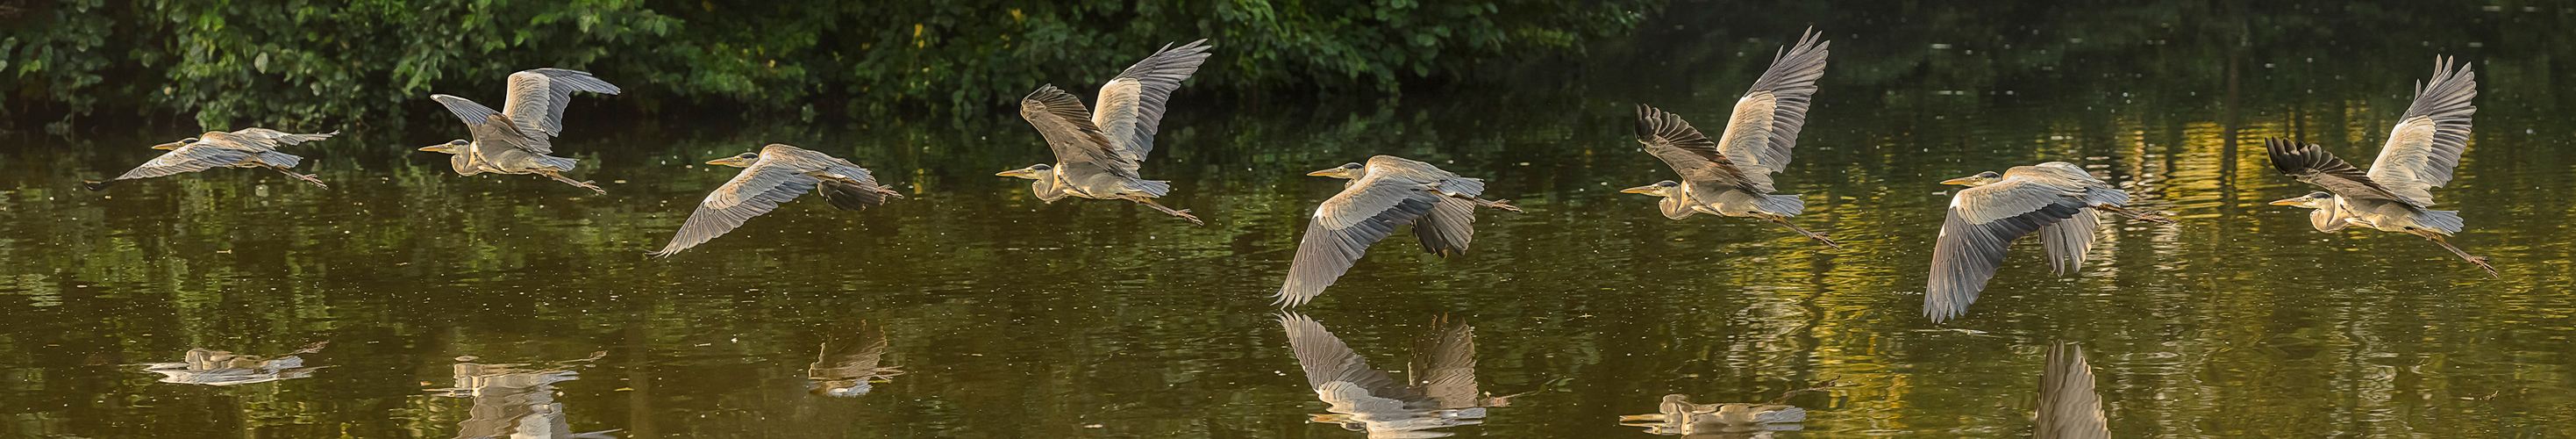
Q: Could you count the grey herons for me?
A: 8